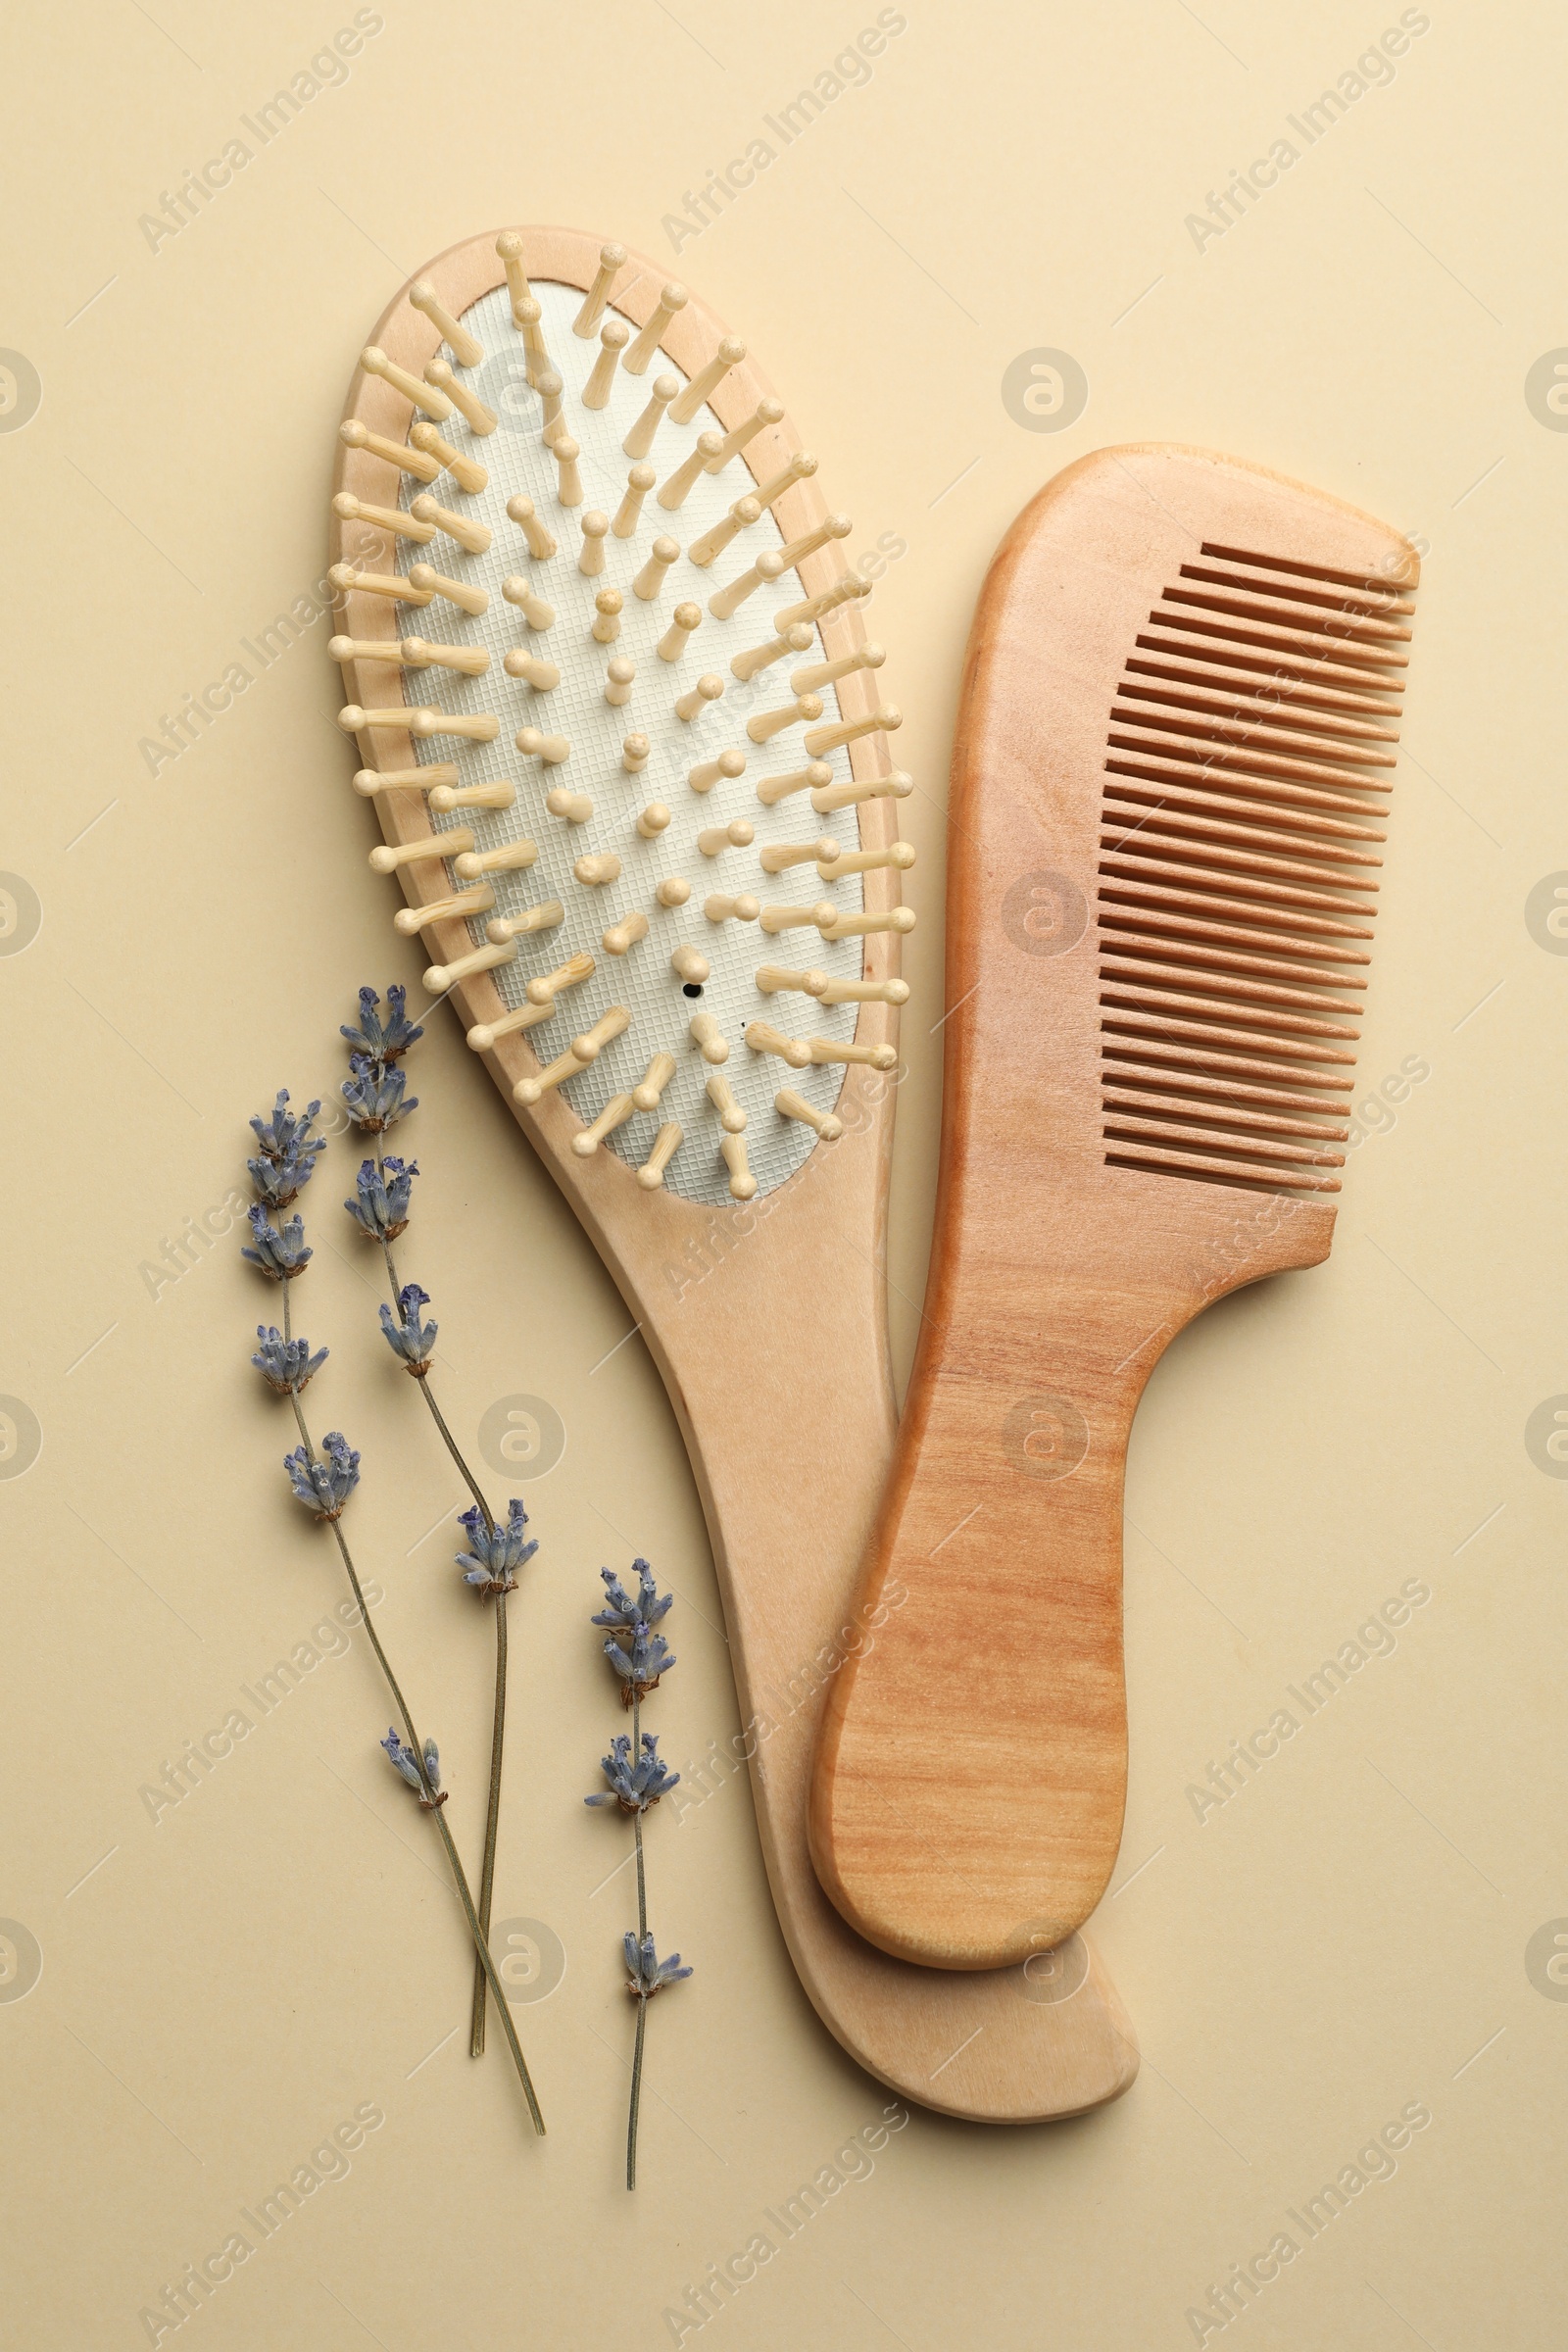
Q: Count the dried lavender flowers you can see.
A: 3